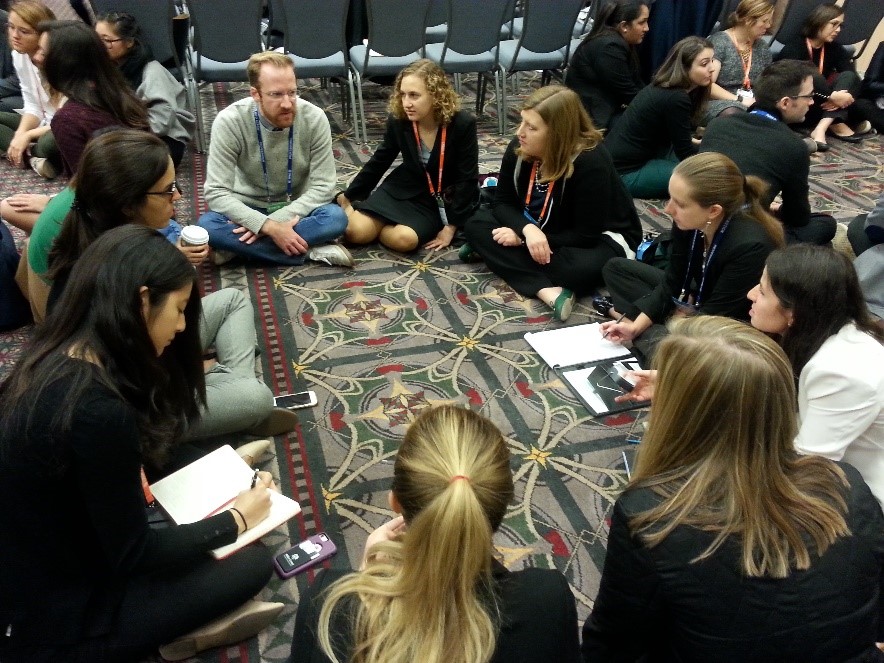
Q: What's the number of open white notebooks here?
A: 2